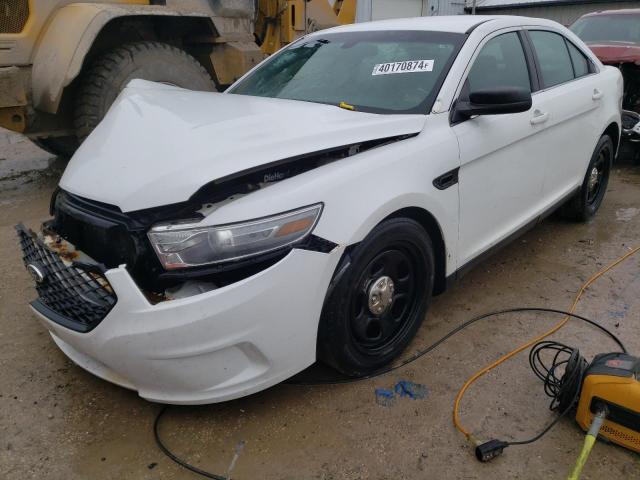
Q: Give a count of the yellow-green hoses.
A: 1